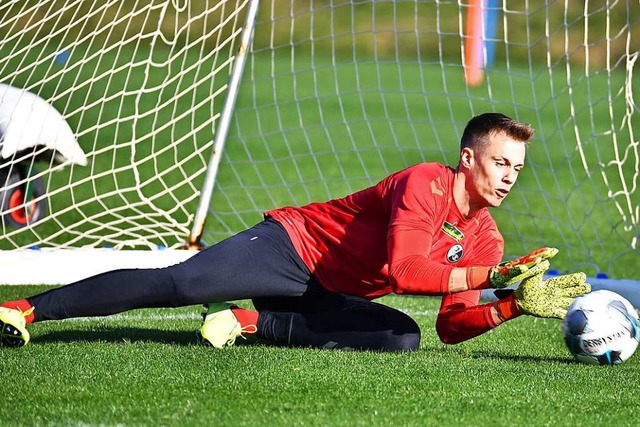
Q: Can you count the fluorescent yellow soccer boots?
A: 2